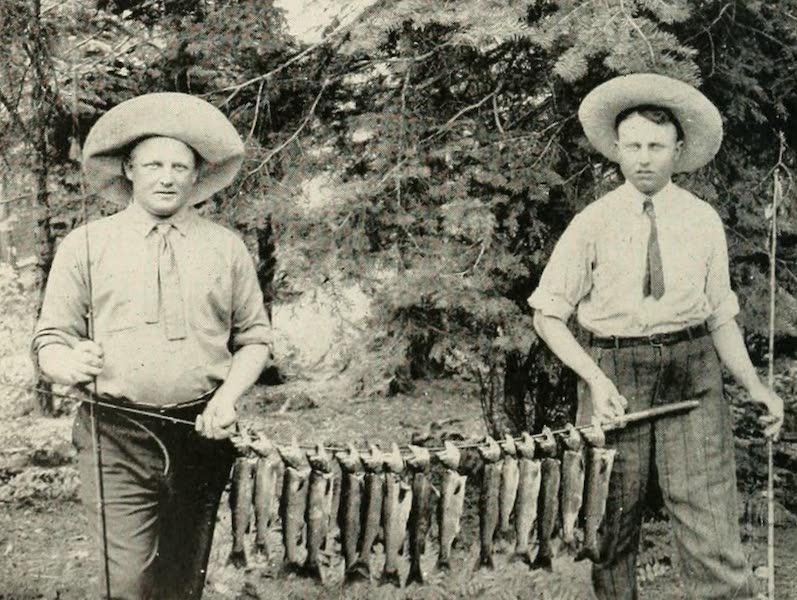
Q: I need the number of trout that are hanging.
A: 15